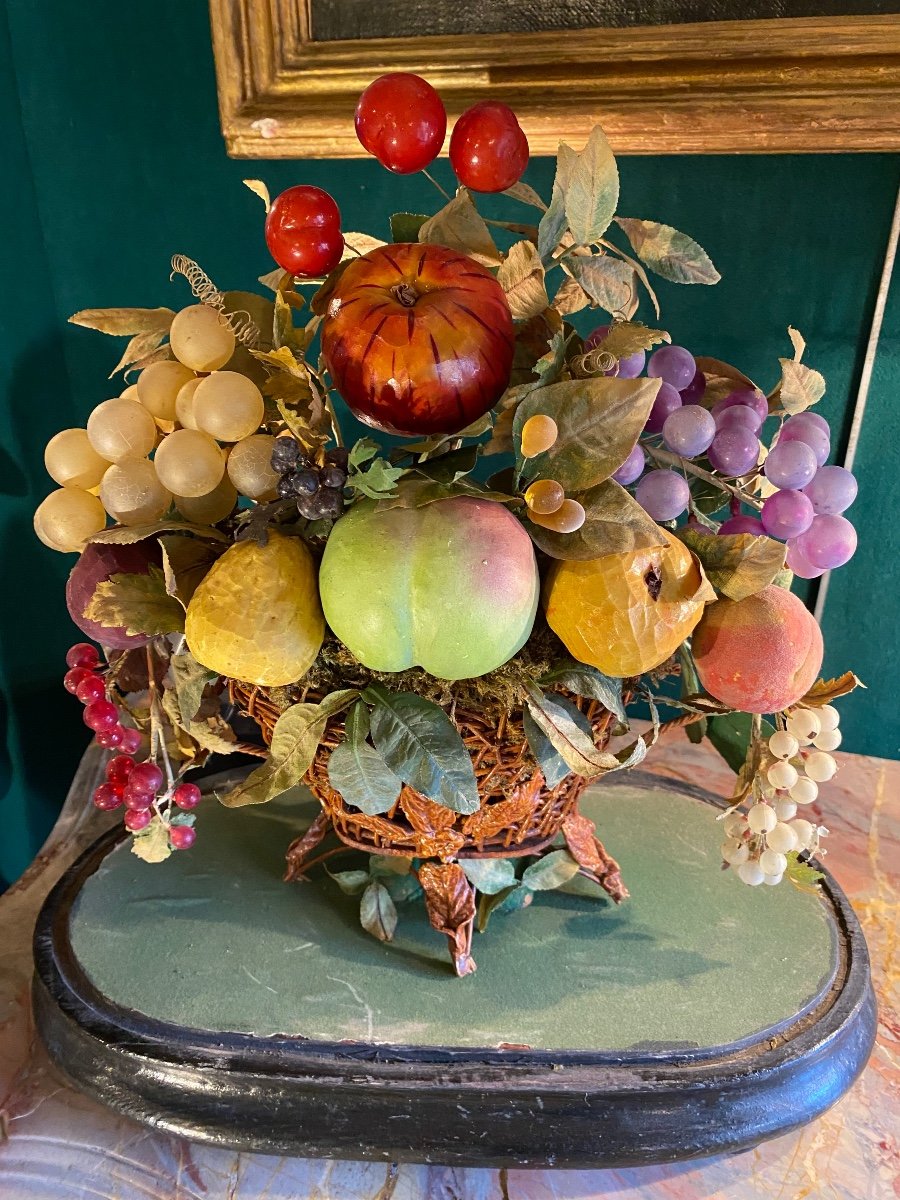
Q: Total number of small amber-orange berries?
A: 3